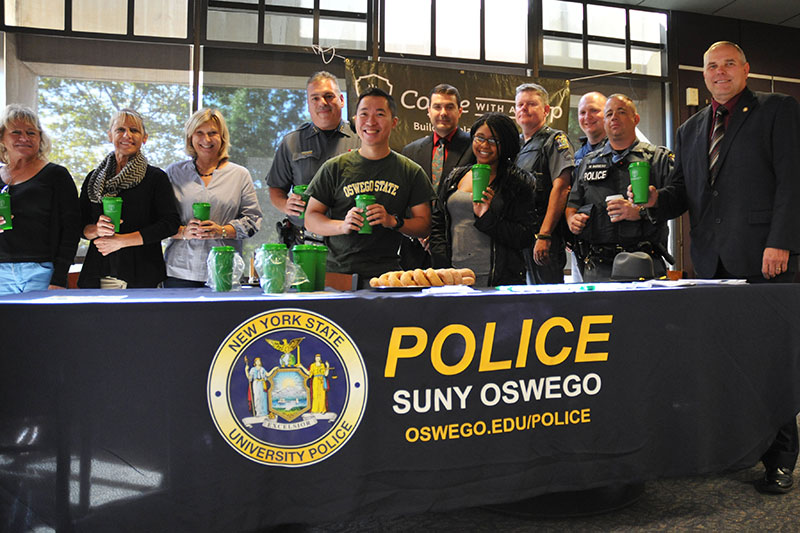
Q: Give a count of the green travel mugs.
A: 11